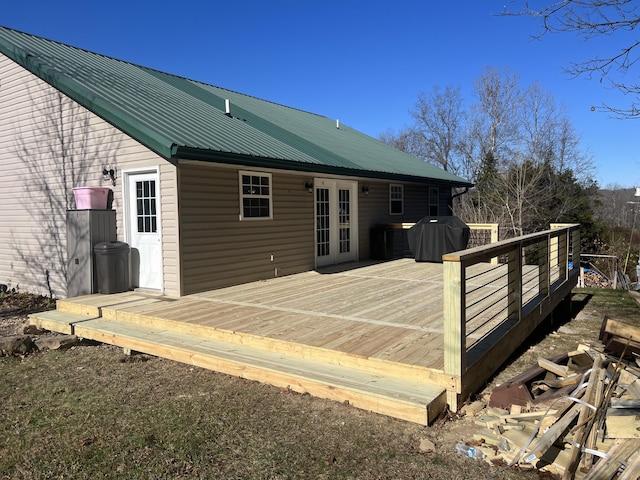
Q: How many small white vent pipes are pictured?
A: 2